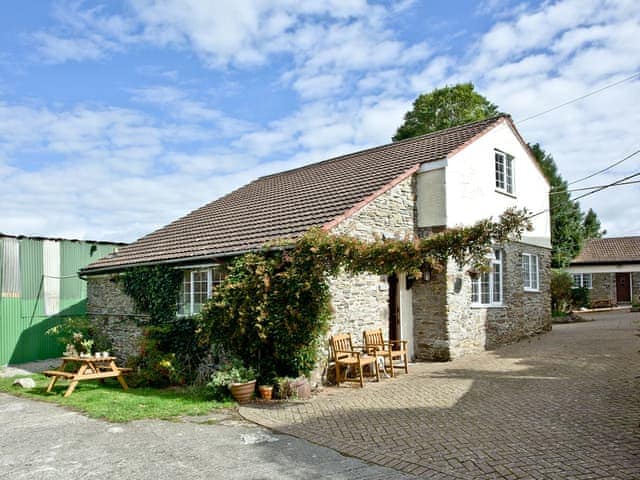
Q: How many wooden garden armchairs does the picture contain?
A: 2